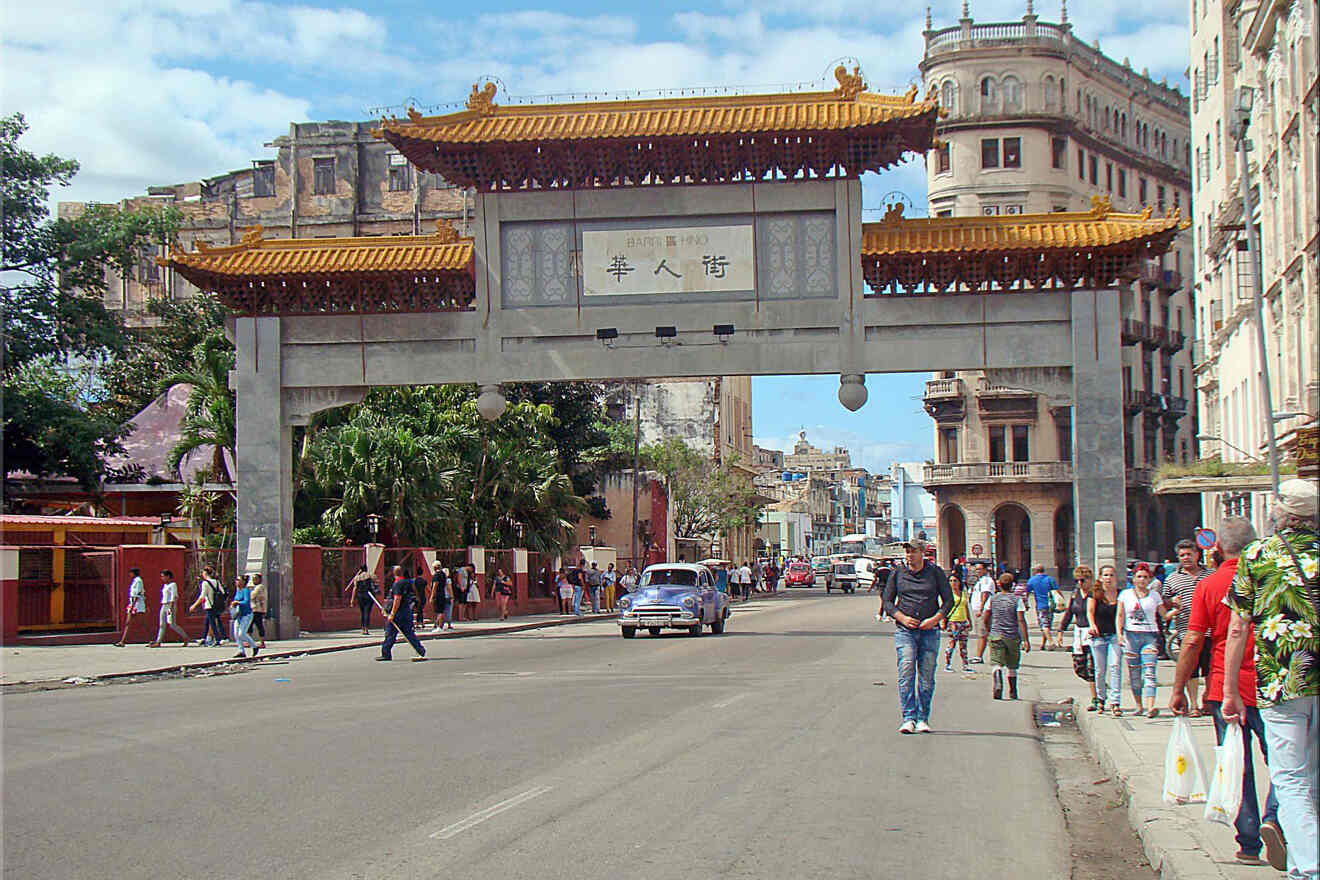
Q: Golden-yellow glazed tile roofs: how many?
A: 3